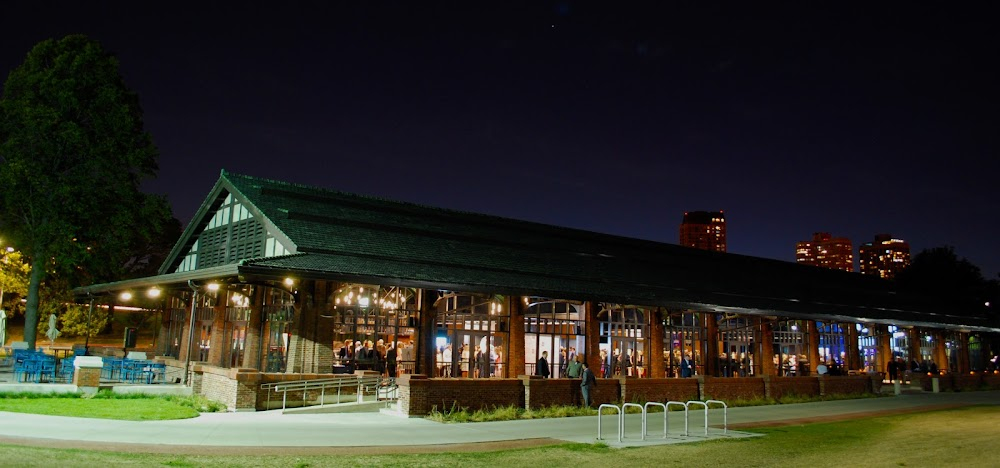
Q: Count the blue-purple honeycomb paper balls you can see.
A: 0